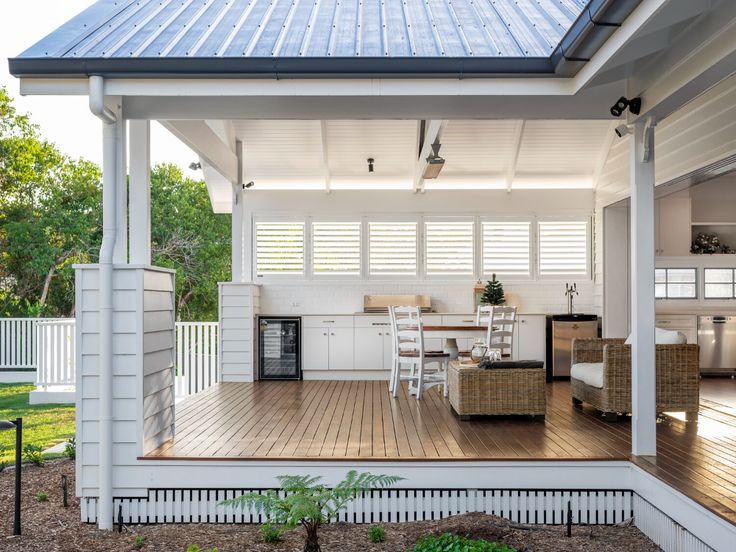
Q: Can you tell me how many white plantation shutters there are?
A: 6